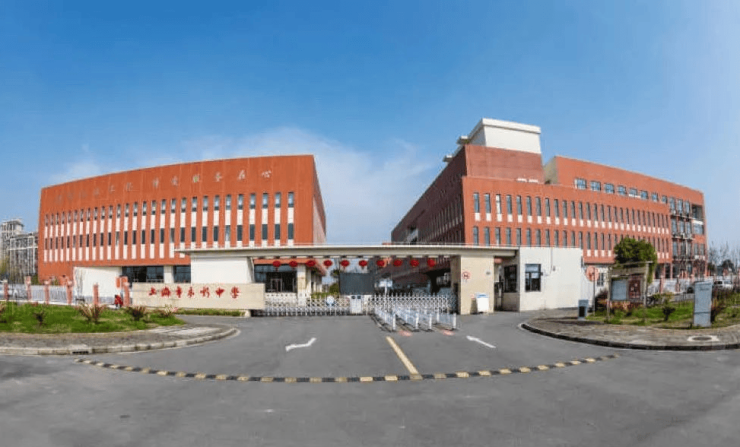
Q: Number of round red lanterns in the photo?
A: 10